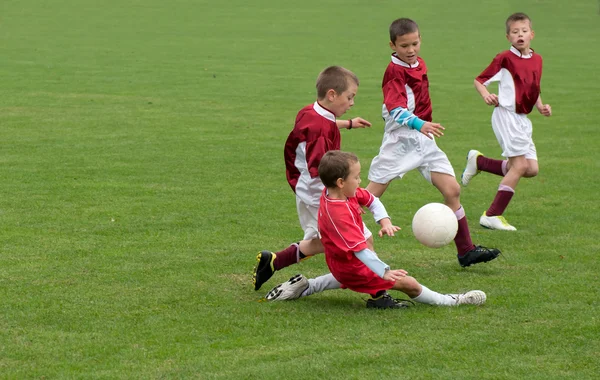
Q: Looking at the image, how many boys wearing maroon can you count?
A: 3